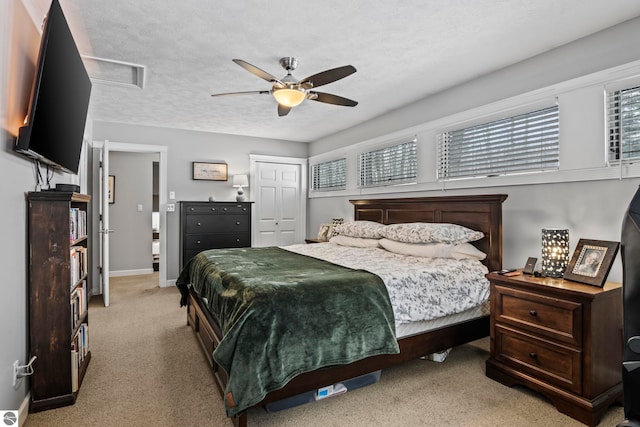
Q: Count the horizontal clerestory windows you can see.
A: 4